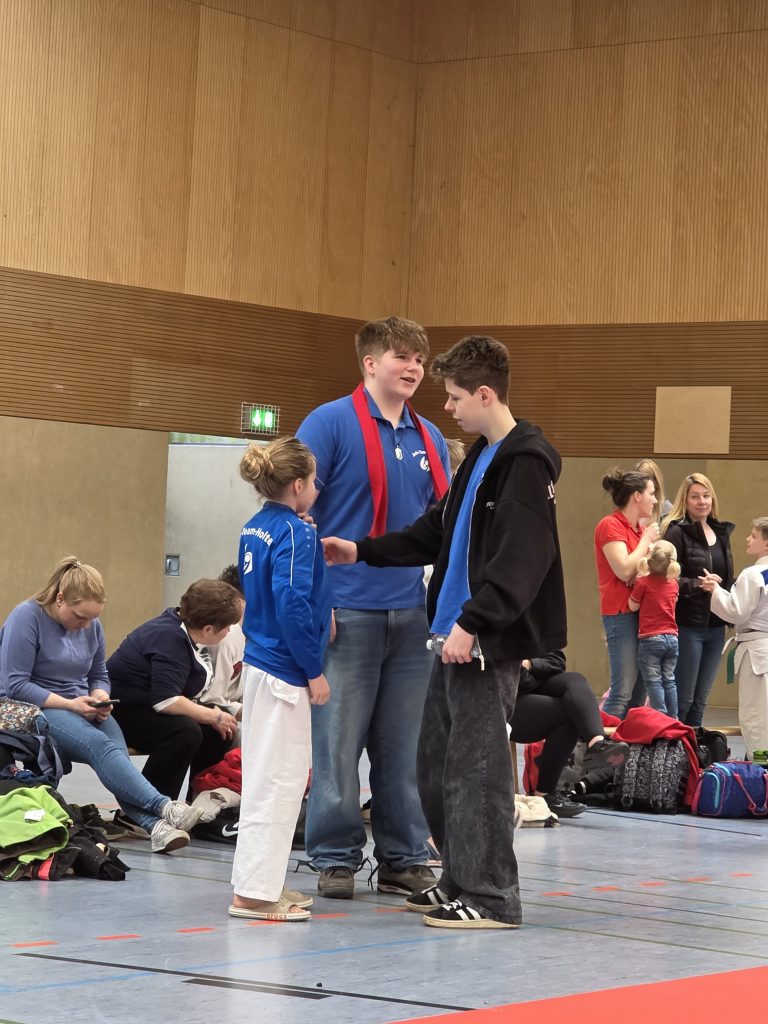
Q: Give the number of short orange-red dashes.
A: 11